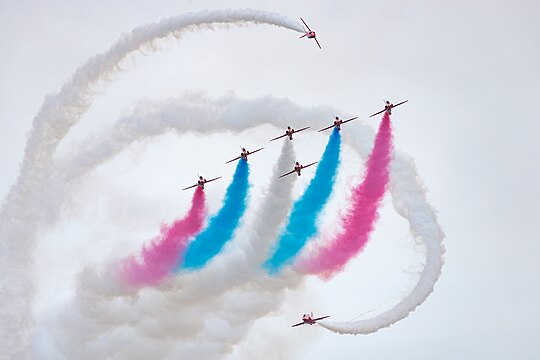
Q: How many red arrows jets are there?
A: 8